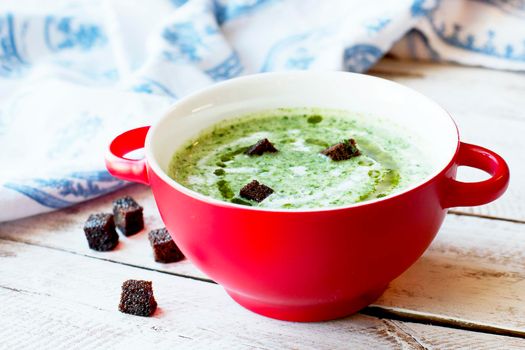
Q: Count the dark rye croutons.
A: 7